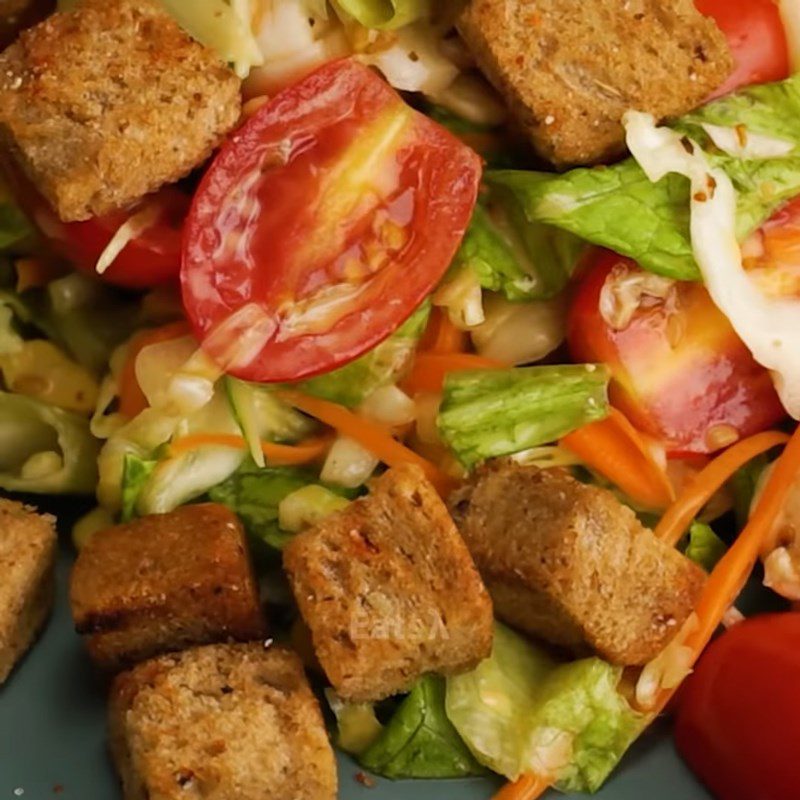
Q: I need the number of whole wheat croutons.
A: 7